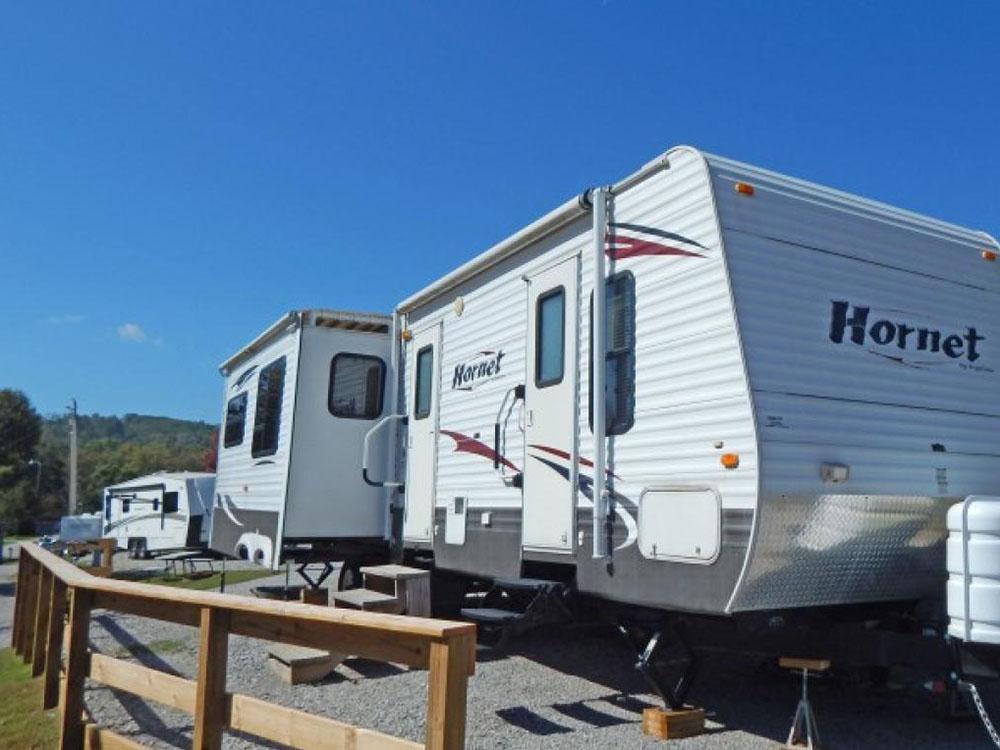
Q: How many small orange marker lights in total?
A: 3